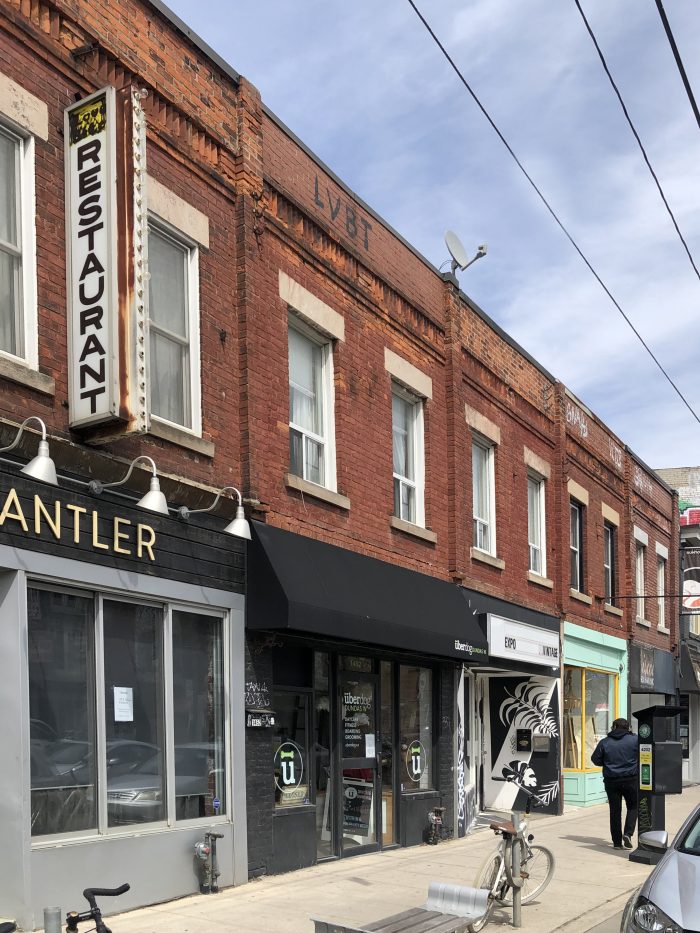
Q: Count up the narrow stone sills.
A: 10